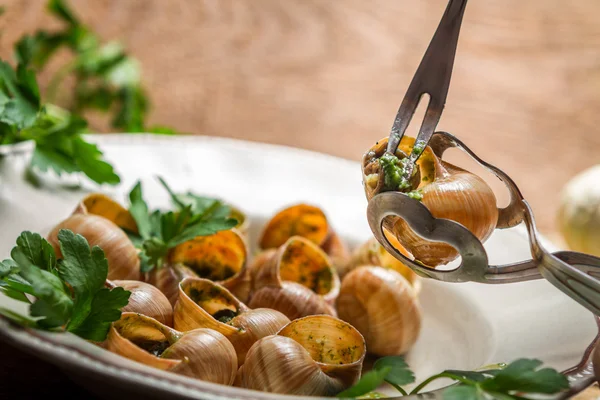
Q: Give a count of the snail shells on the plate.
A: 11